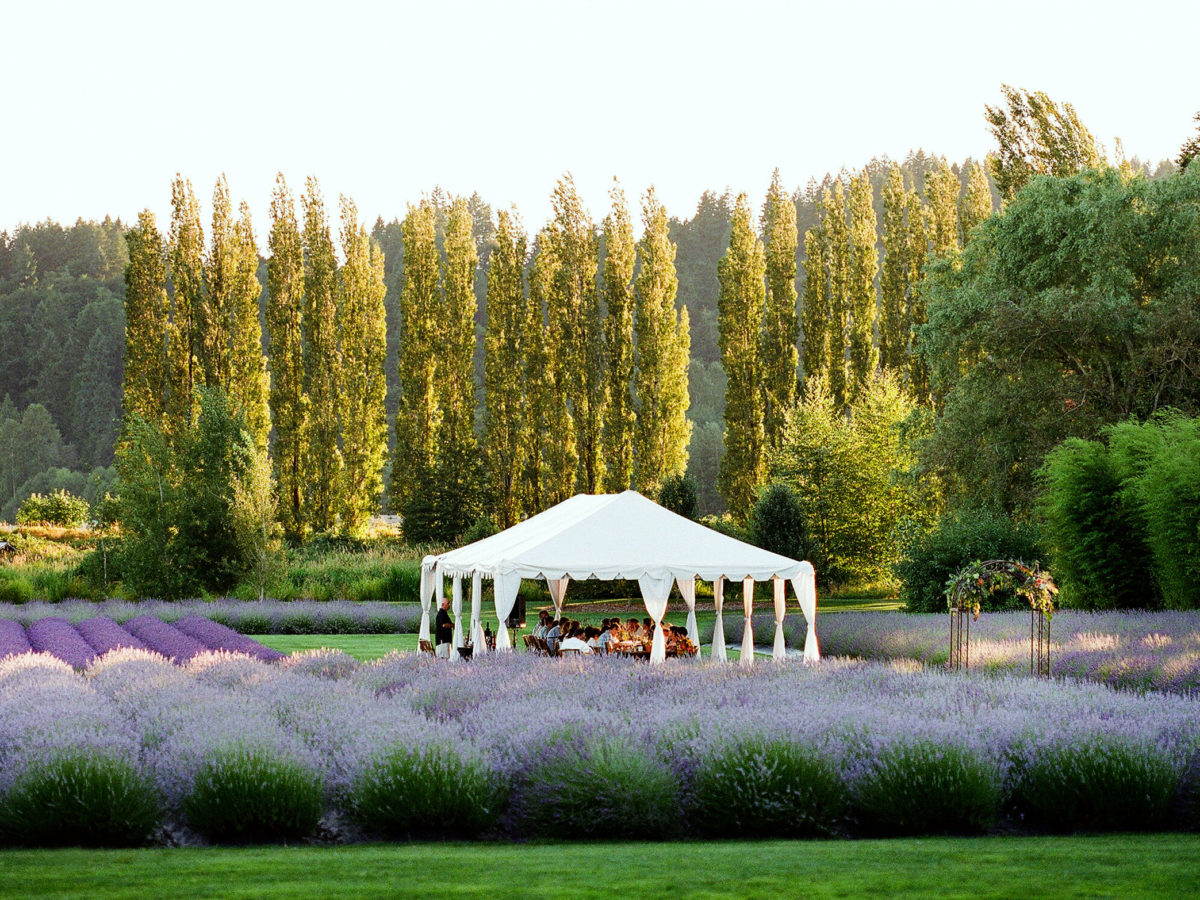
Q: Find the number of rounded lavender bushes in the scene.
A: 7